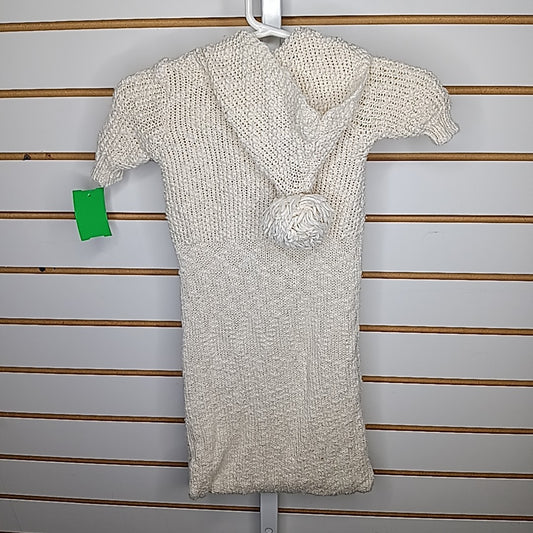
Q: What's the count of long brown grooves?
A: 10